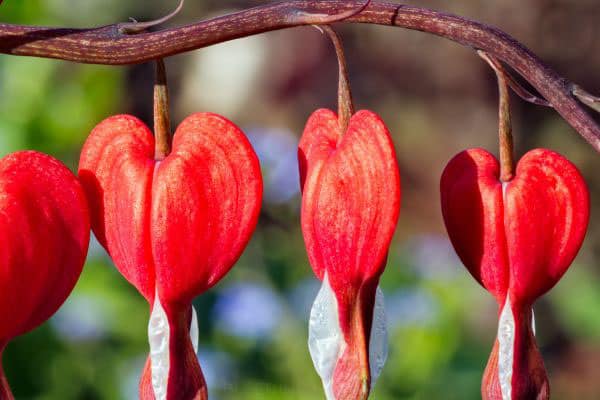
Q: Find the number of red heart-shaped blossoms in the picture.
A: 4